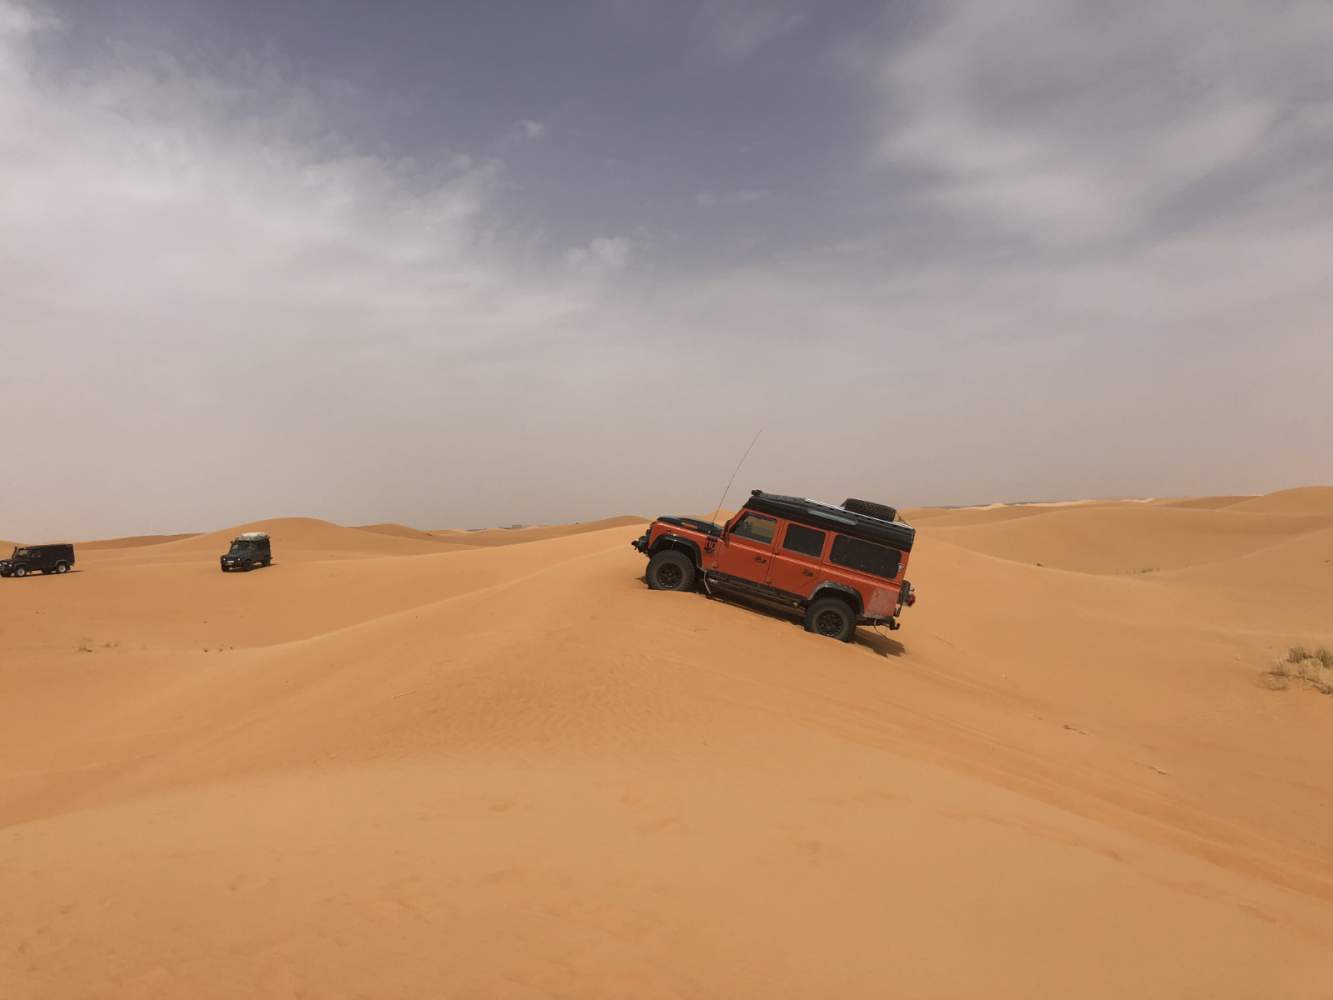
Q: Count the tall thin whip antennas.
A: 1